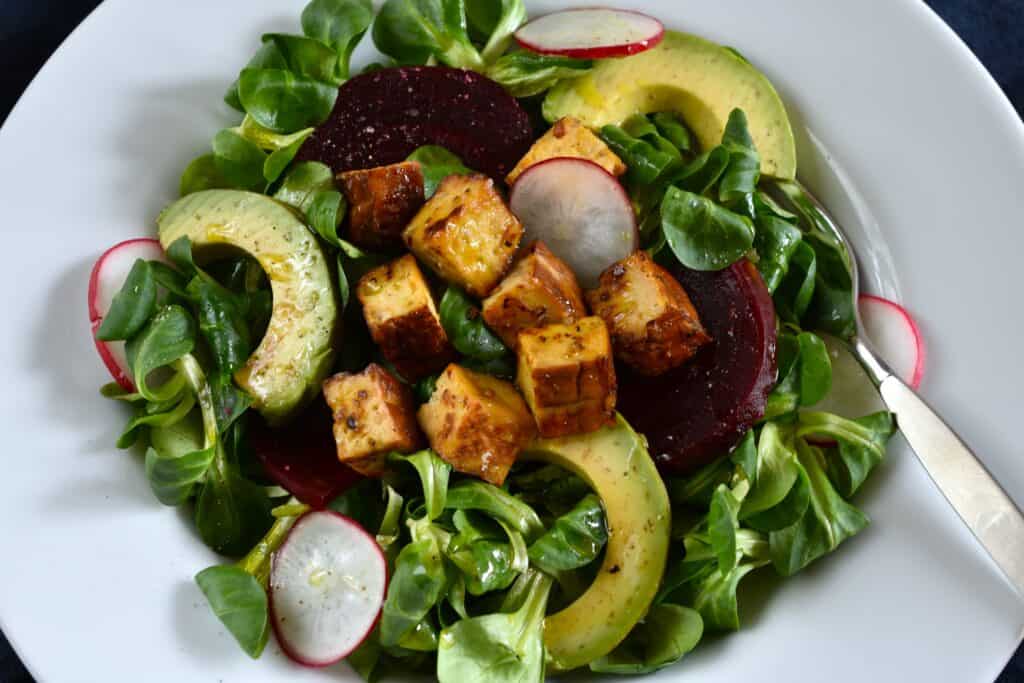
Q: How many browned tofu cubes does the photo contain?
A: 9